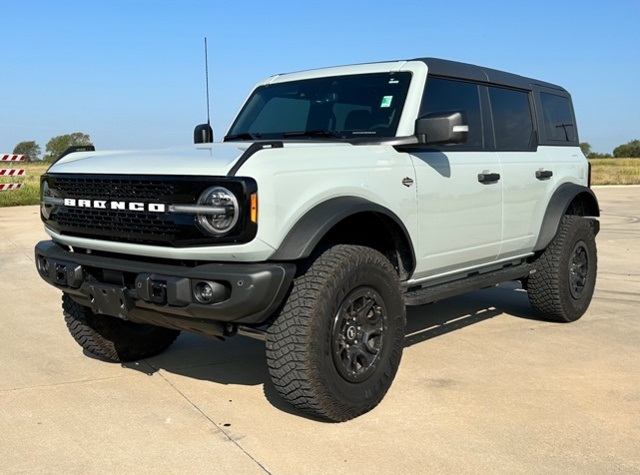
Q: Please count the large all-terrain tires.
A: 3